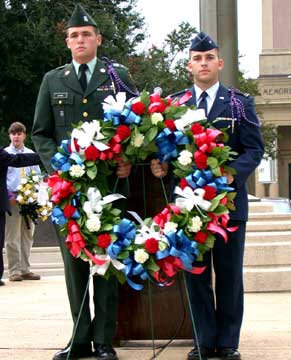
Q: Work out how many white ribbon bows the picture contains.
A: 7